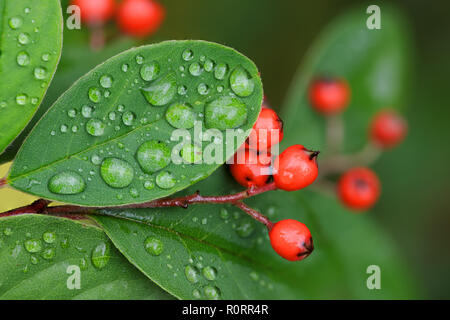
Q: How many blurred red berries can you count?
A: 5